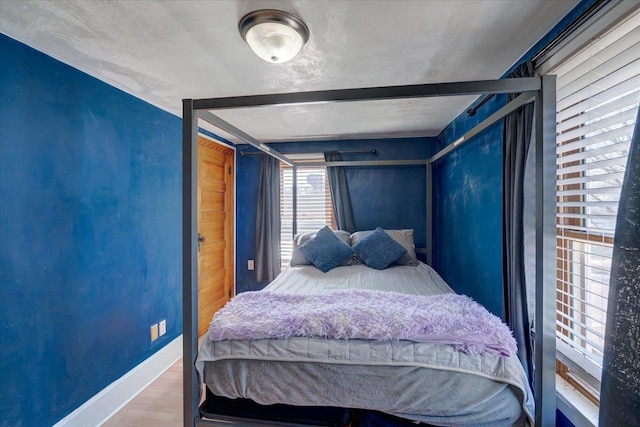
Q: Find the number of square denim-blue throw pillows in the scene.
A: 2